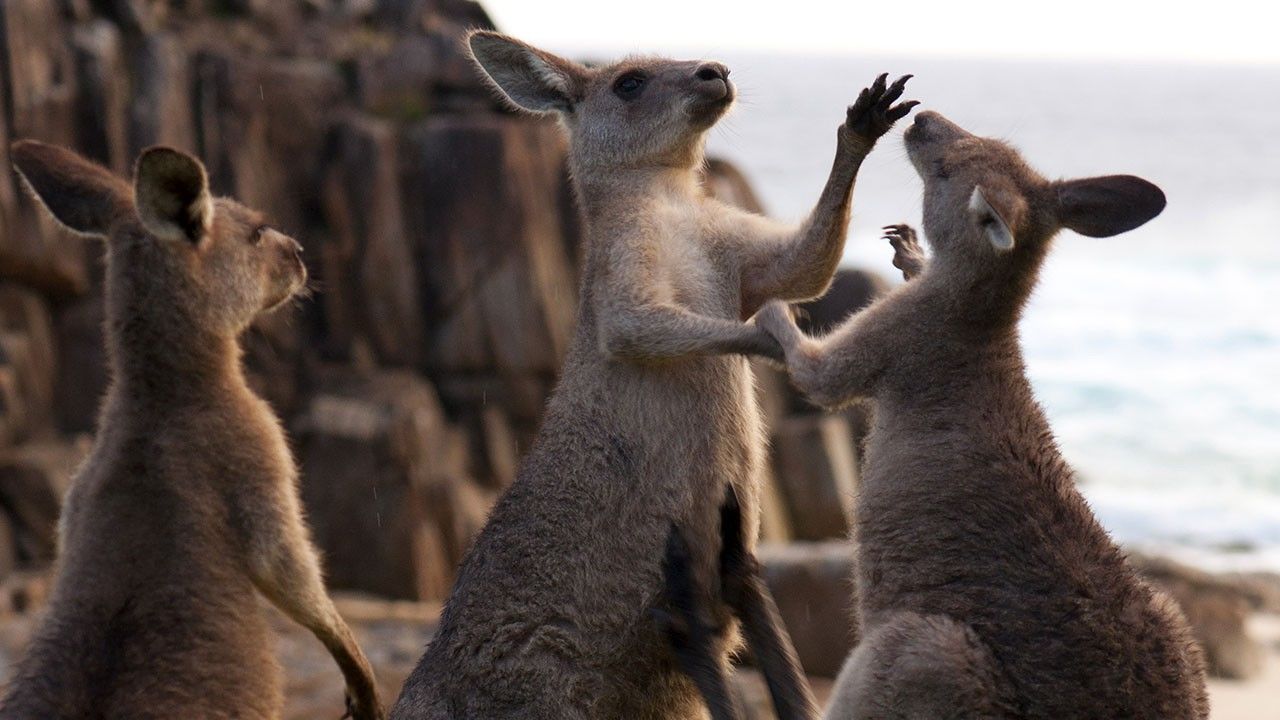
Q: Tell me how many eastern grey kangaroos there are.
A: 3